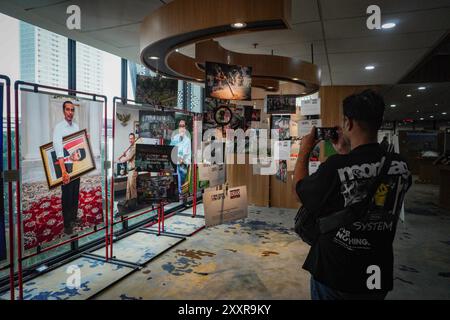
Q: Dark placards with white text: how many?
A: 1